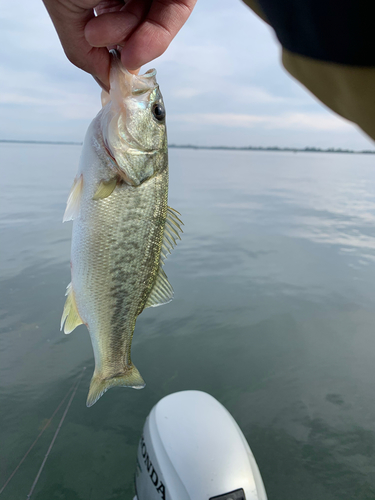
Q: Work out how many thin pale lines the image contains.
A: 2